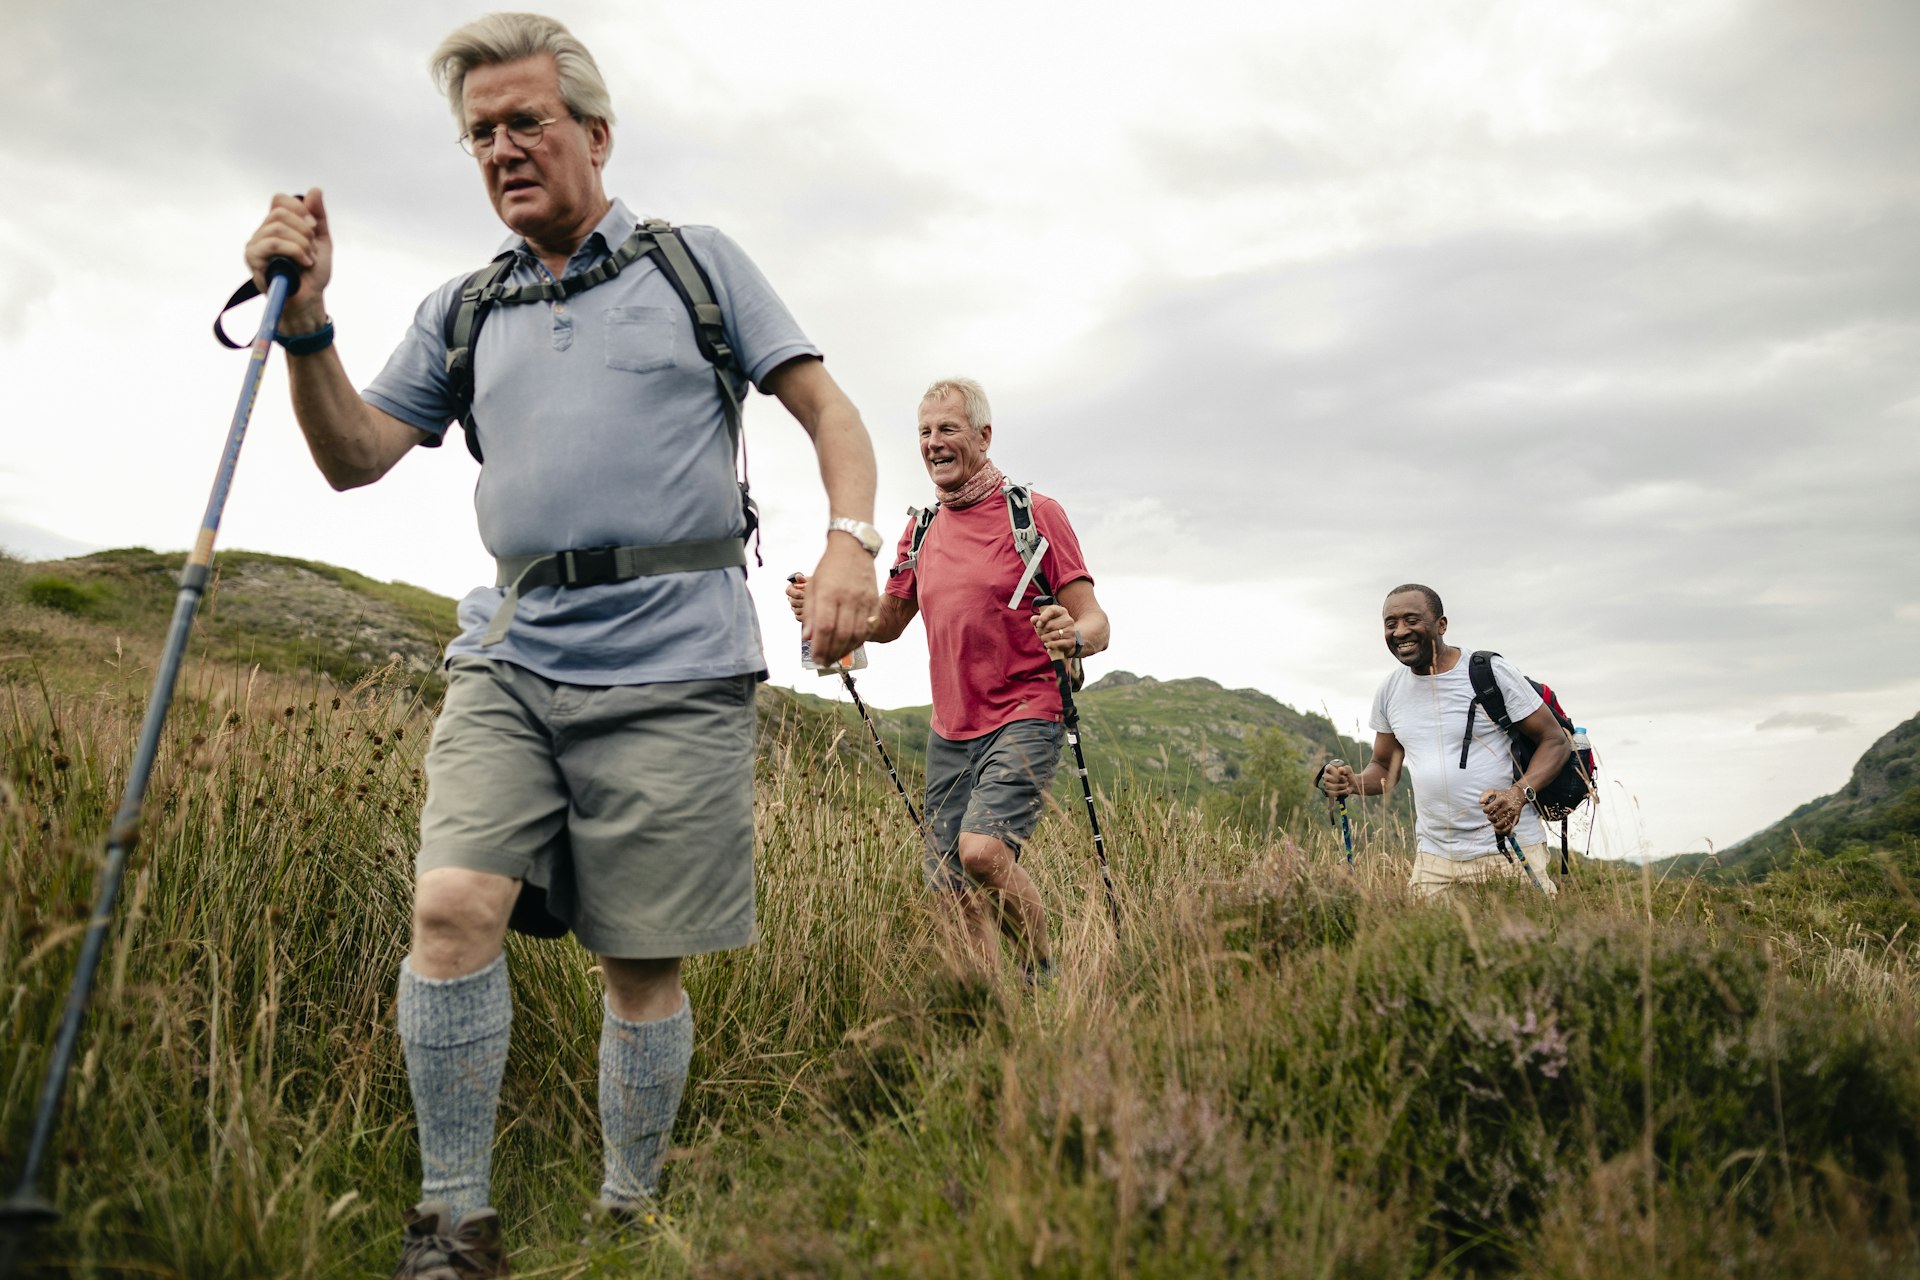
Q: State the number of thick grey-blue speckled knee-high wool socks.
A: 2